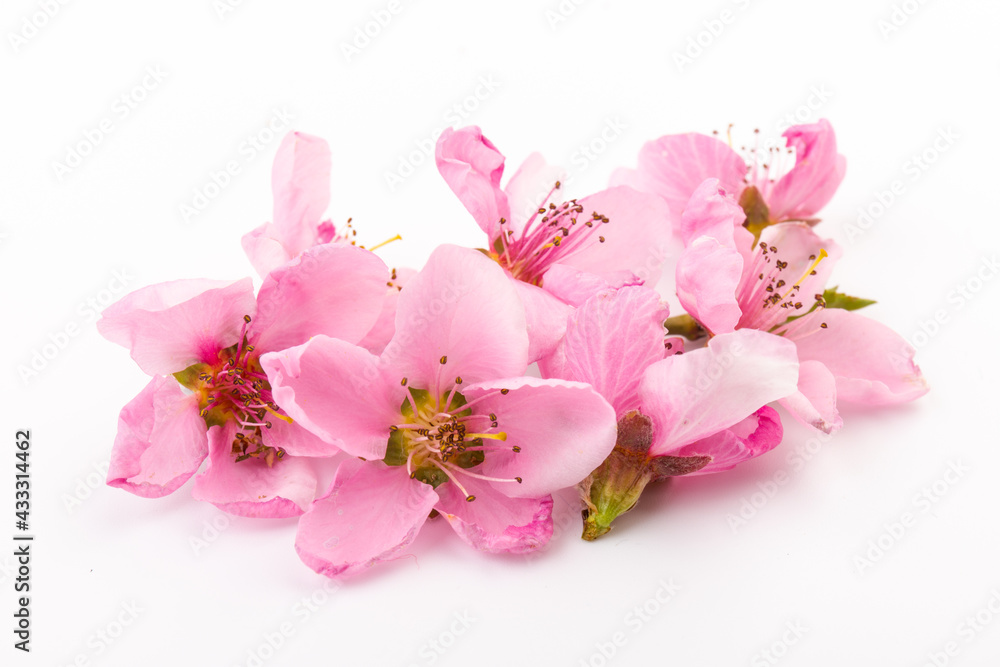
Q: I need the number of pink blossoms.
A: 7